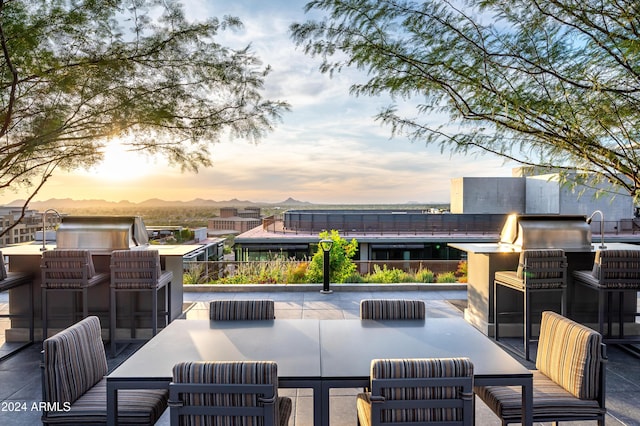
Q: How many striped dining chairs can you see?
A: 6